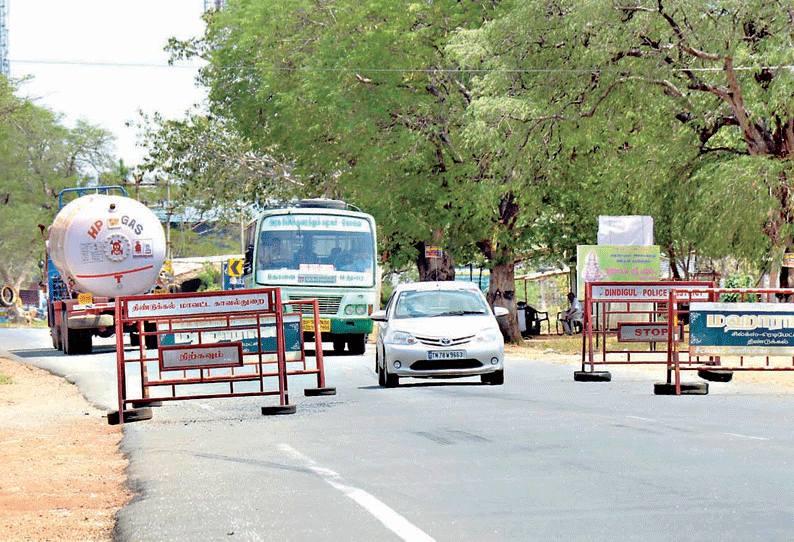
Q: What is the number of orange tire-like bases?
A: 0